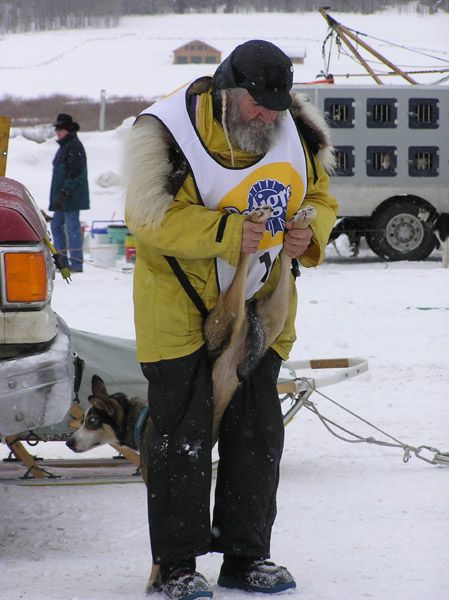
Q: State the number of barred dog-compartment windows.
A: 6